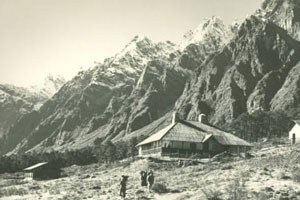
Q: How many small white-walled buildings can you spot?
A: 1